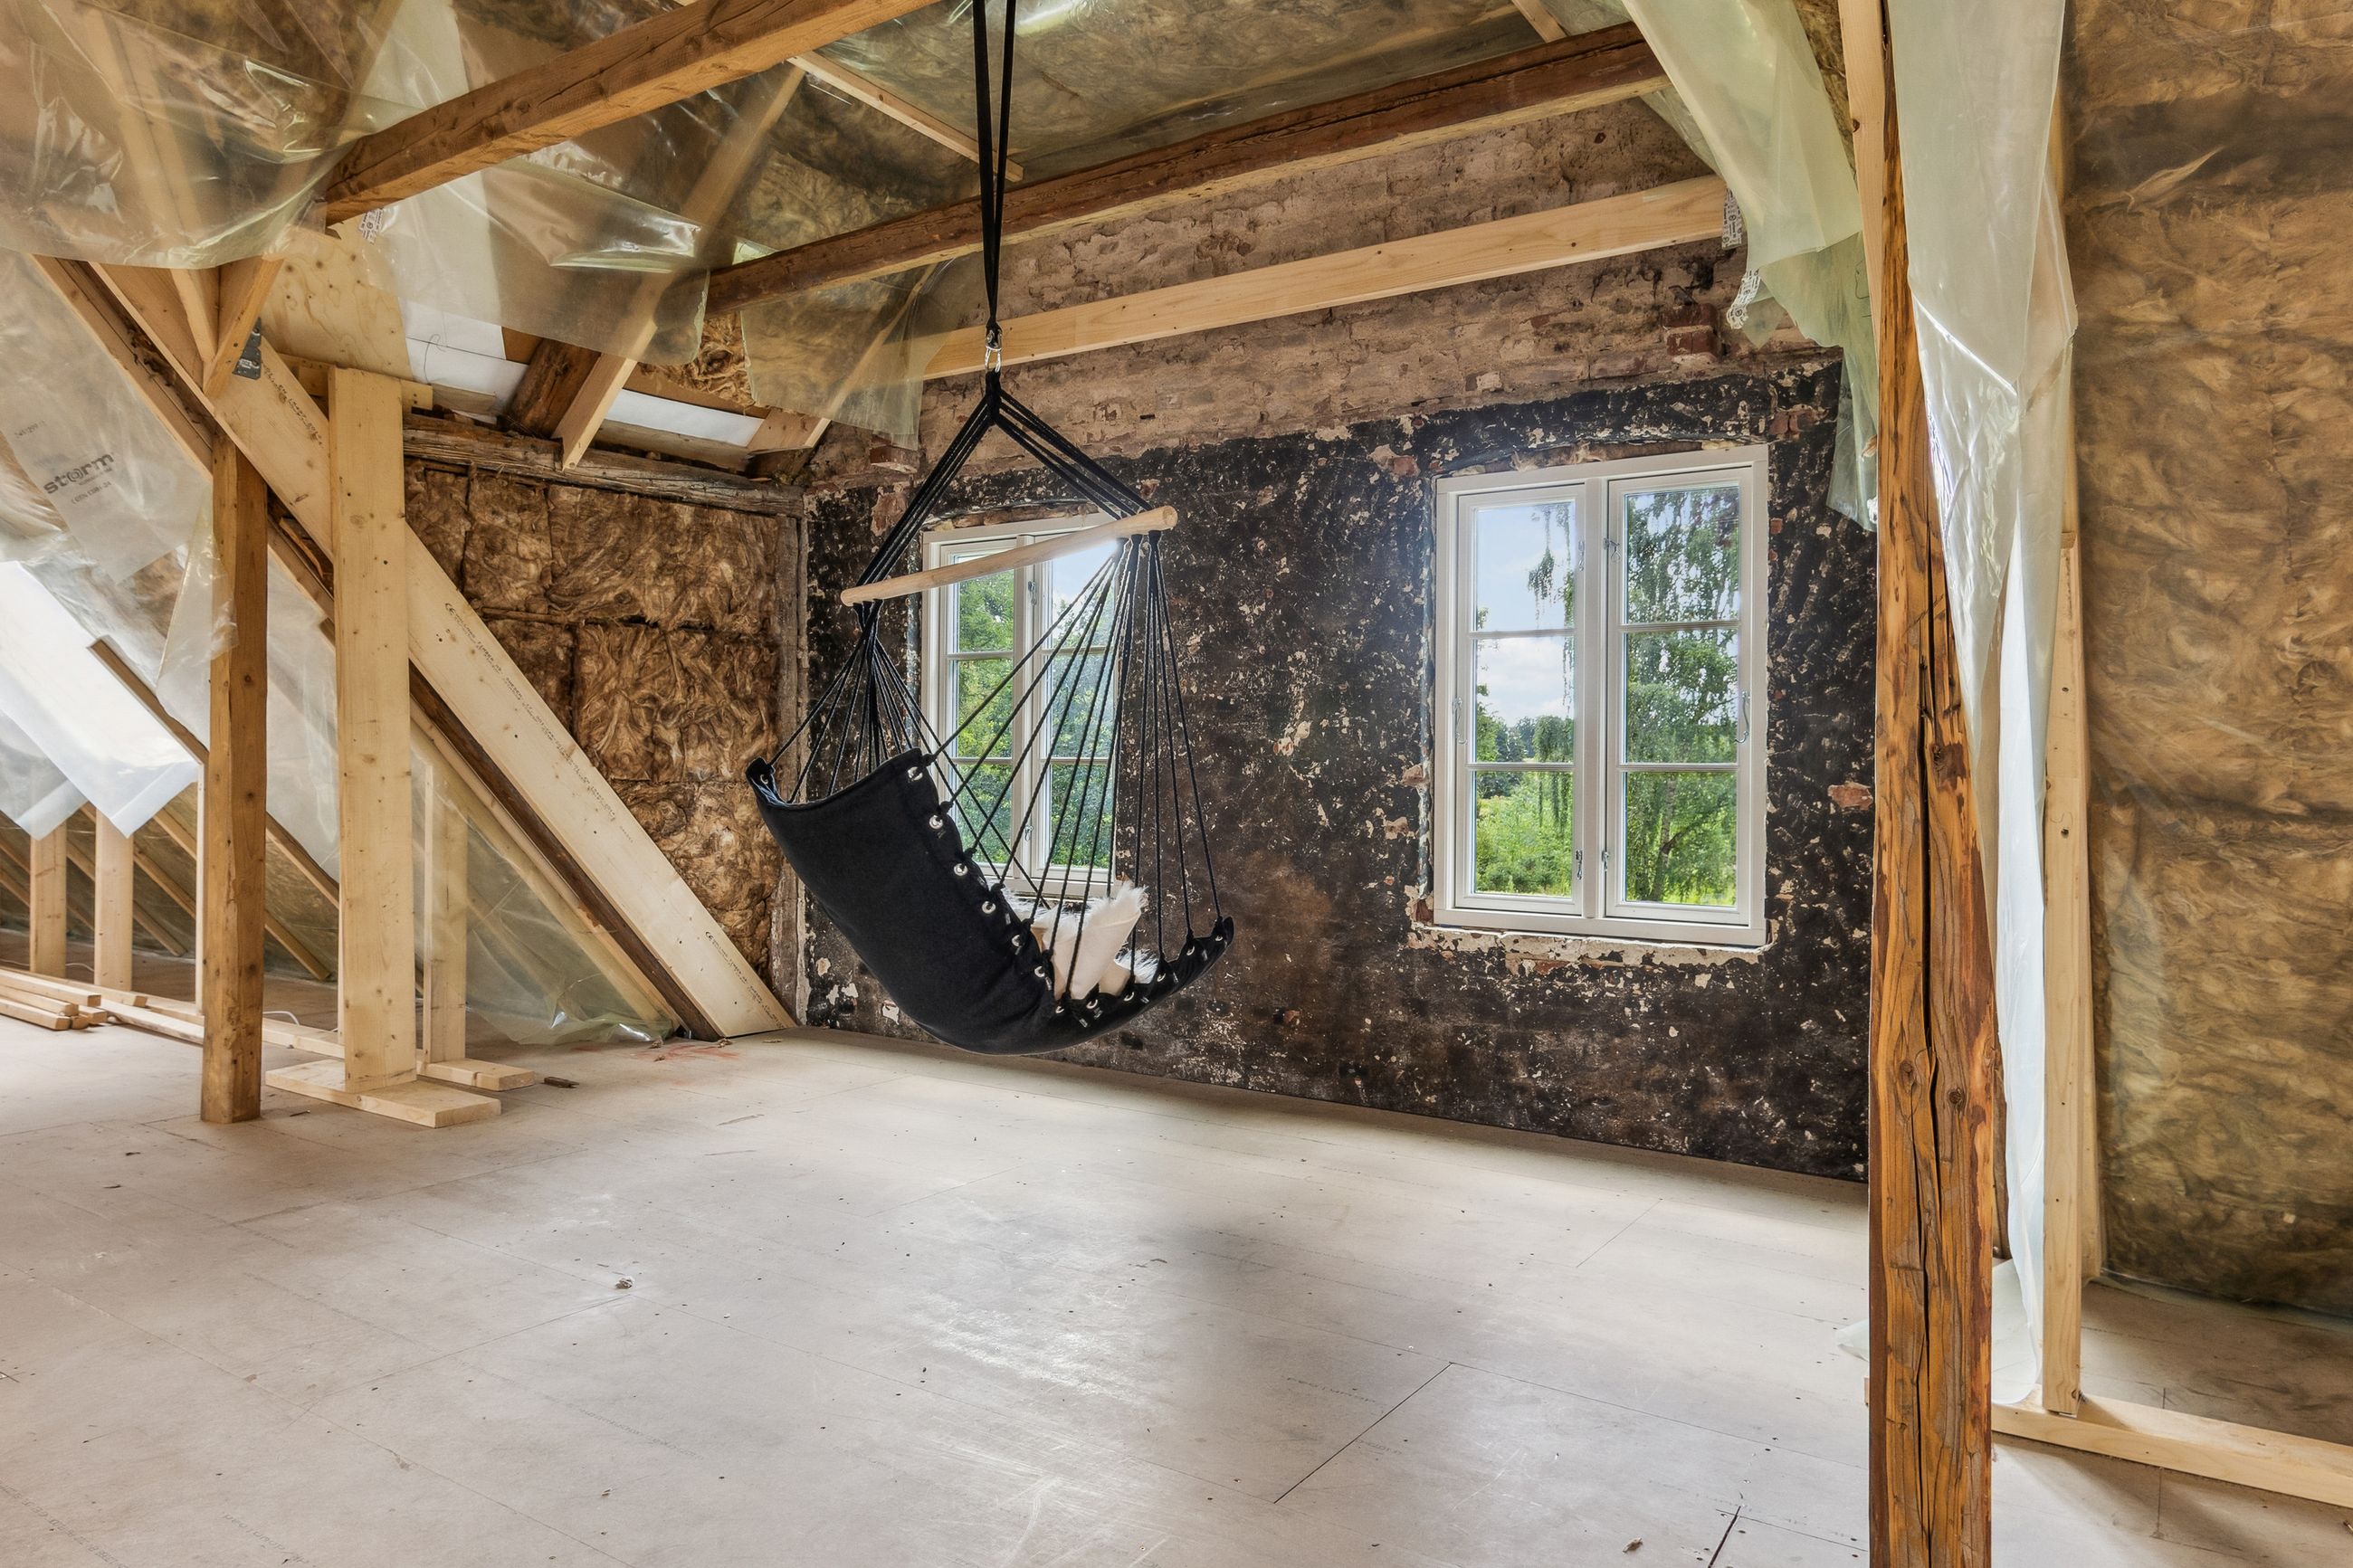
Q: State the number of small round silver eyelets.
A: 13